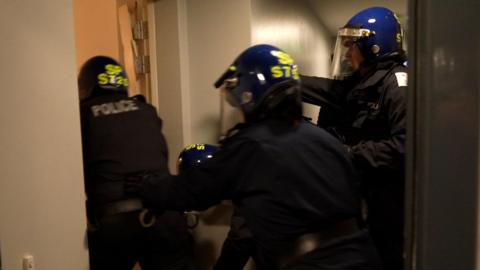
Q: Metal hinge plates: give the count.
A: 2